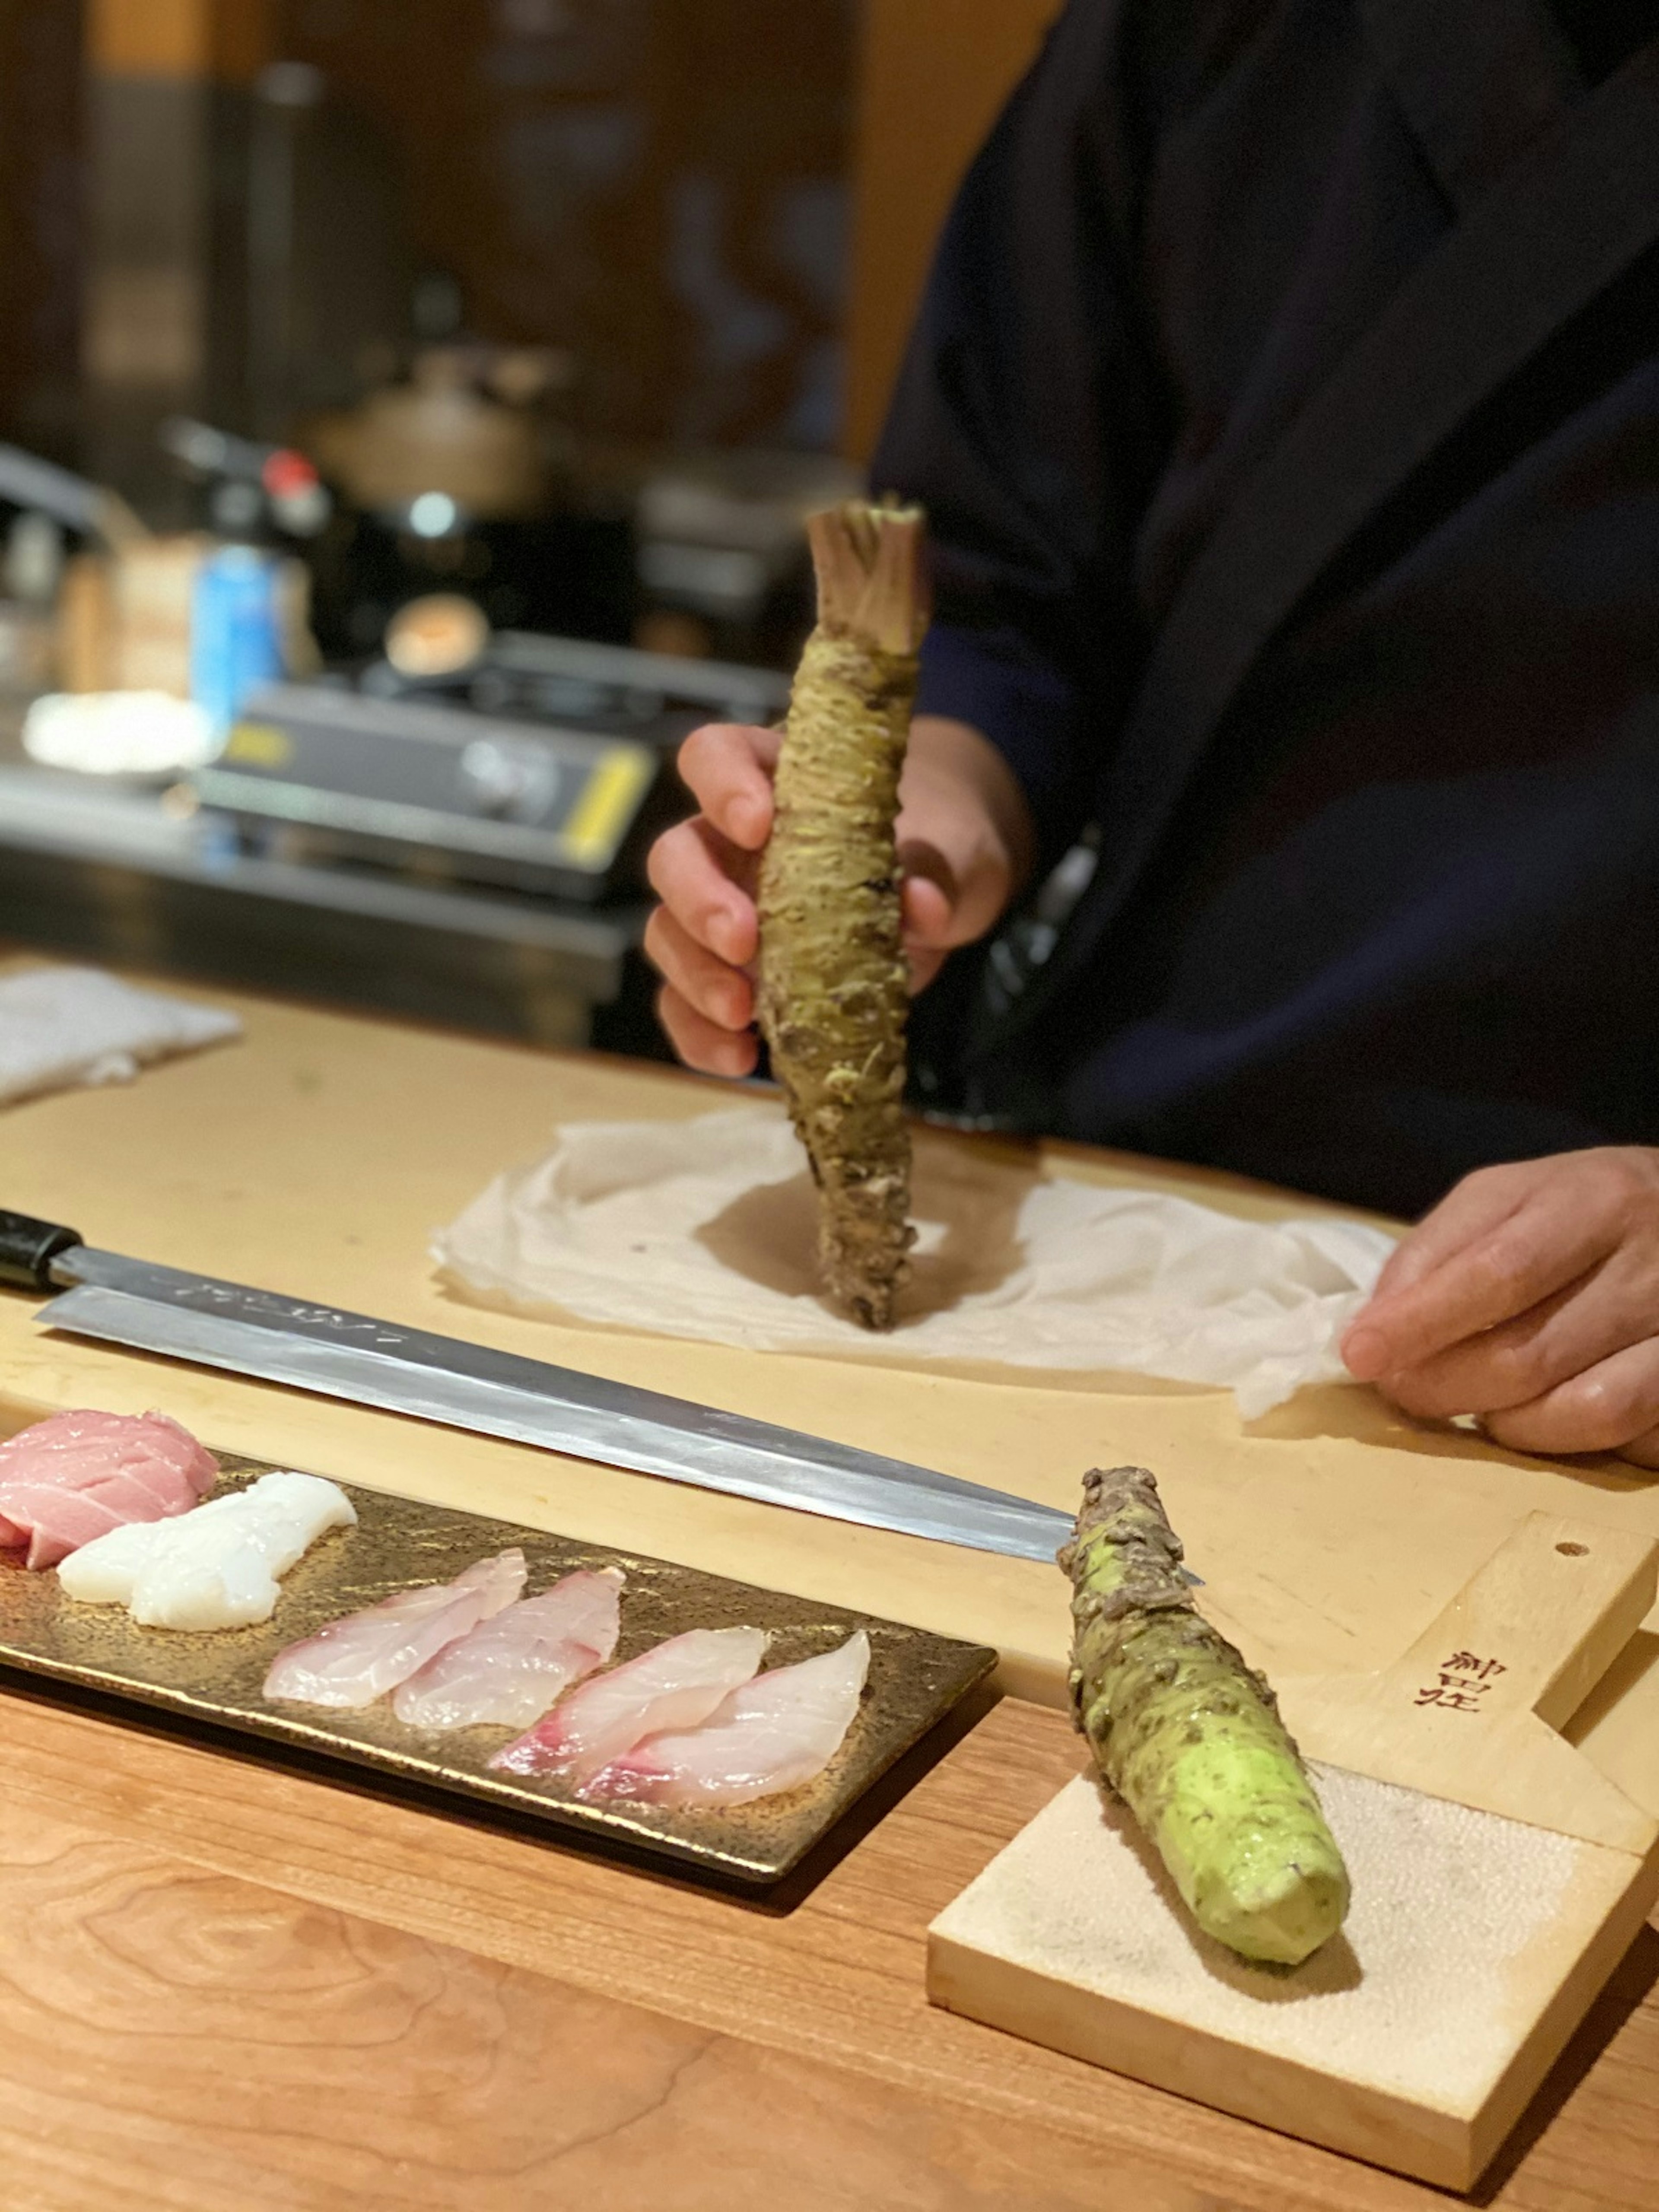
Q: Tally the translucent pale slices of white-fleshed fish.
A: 4